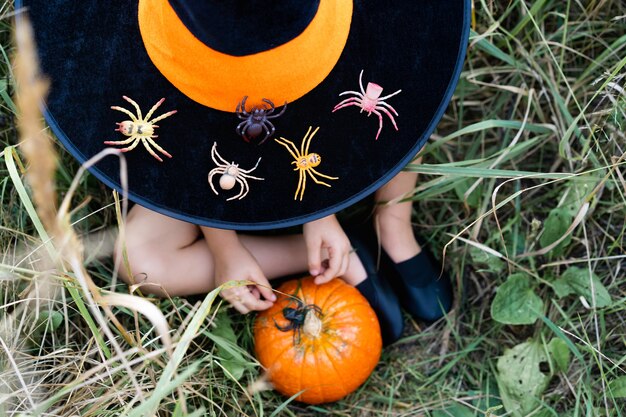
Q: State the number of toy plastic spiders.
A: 6